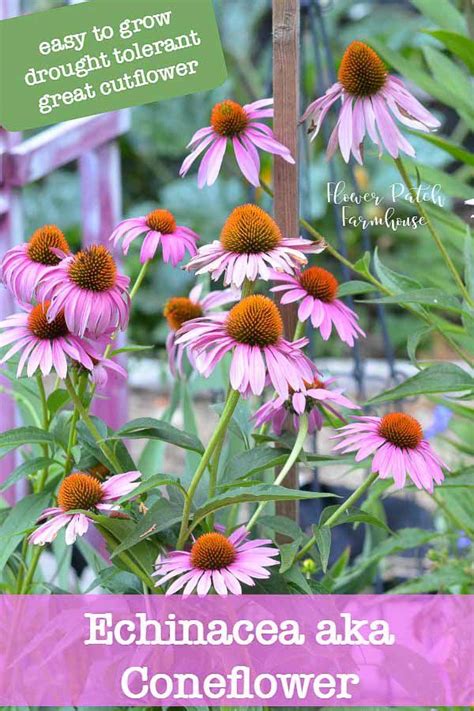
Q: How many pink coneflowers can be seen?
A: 14